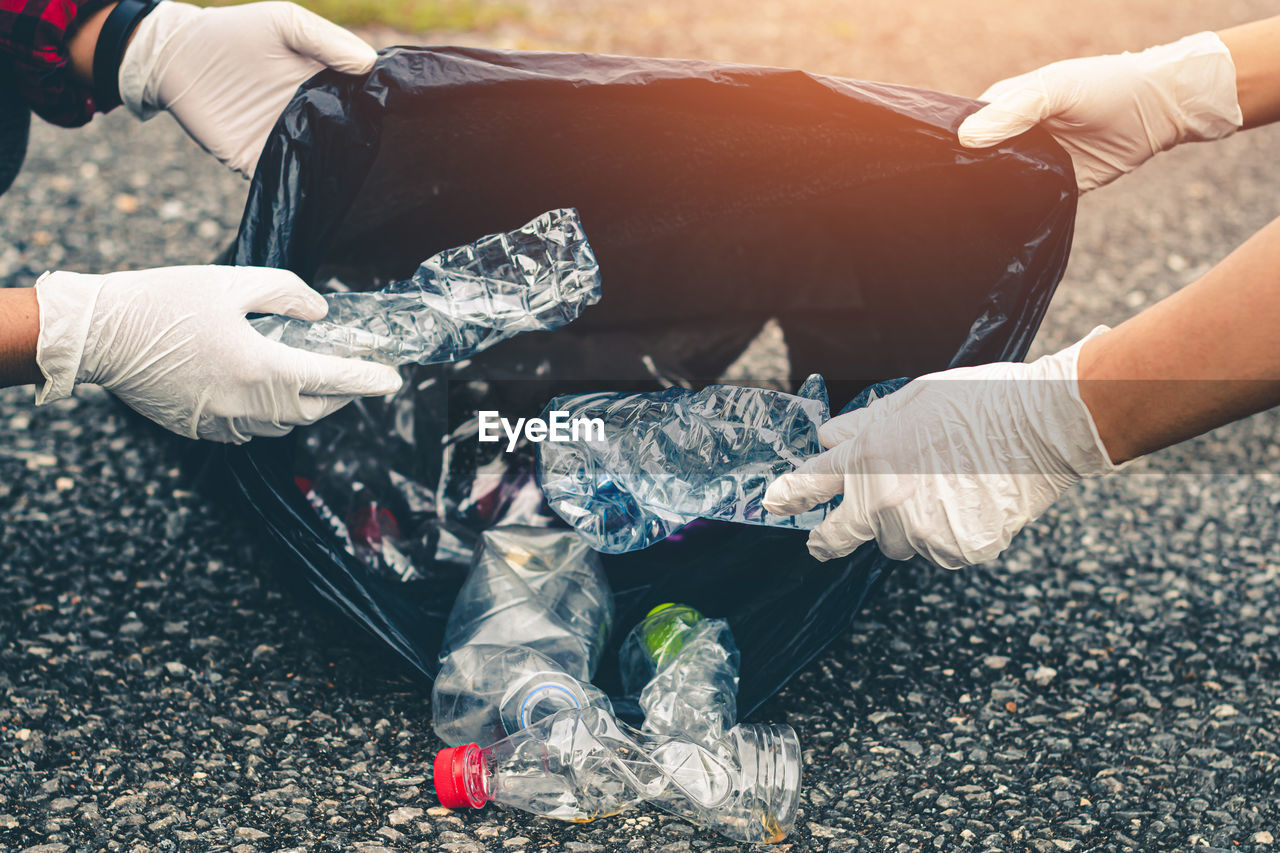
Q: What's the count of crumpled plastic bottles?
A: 5